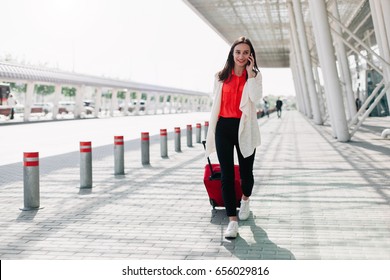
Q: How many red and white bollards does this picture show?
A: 9